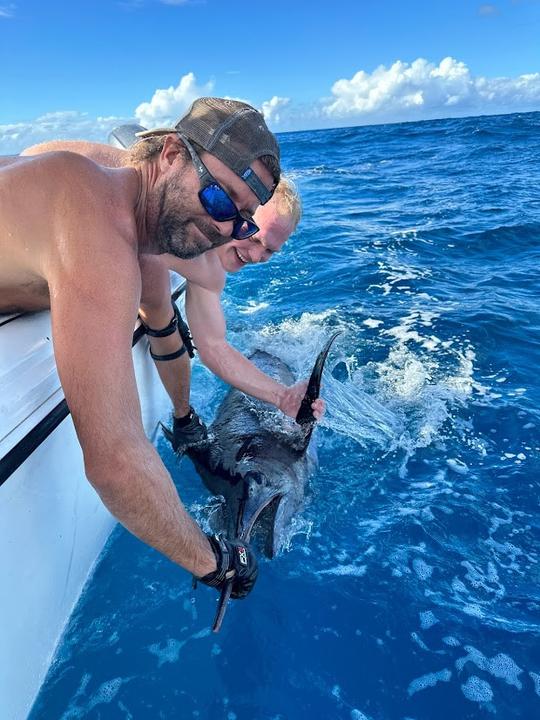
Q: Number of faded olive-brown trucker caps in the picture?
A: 1